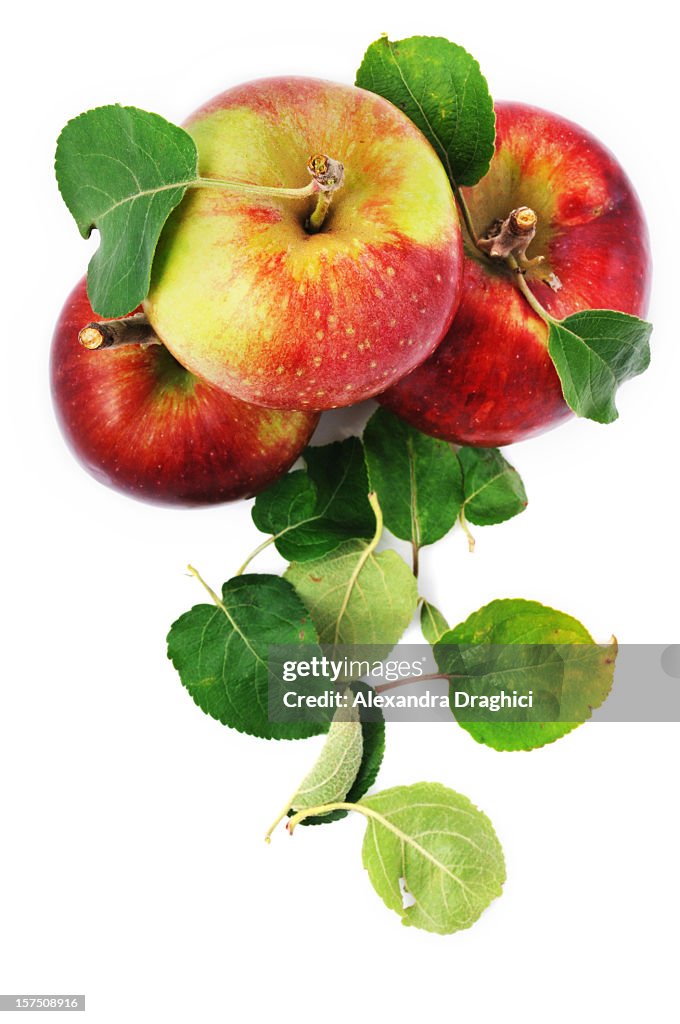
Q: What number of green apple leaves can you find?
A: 13